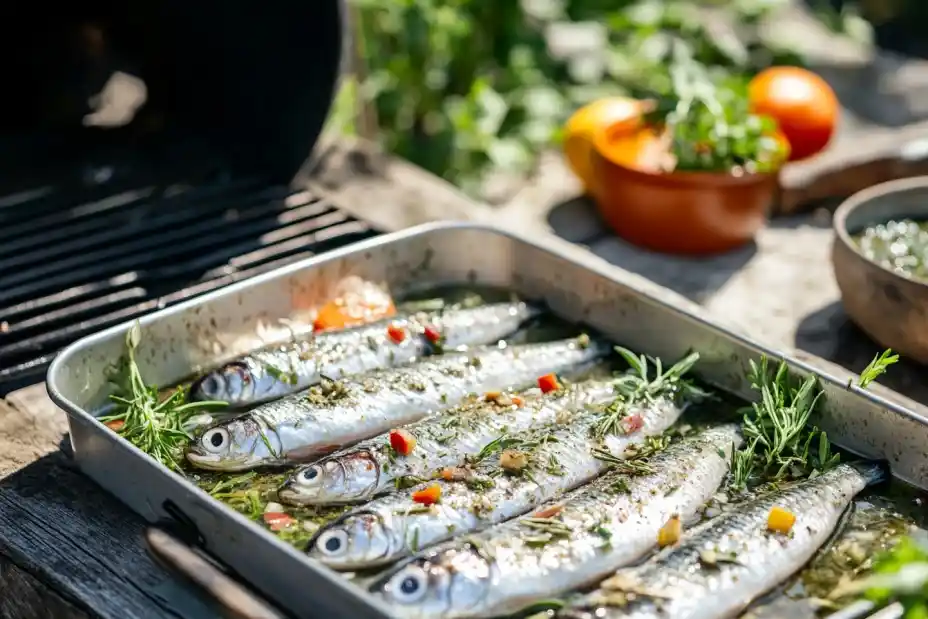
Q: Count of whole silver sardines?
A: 6